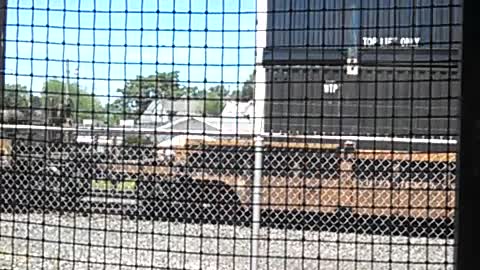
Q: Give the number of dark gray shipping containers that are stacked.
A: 2